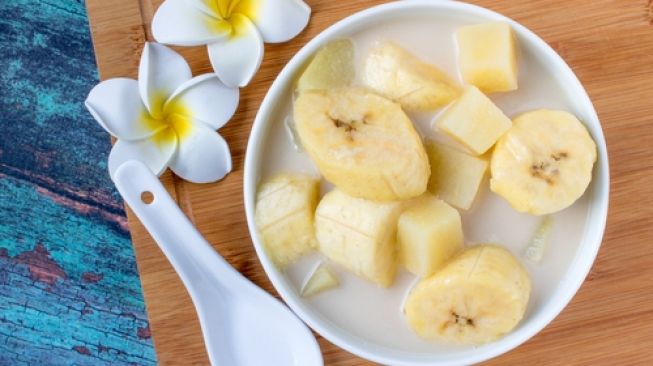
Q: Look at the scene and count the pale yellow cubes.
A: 4